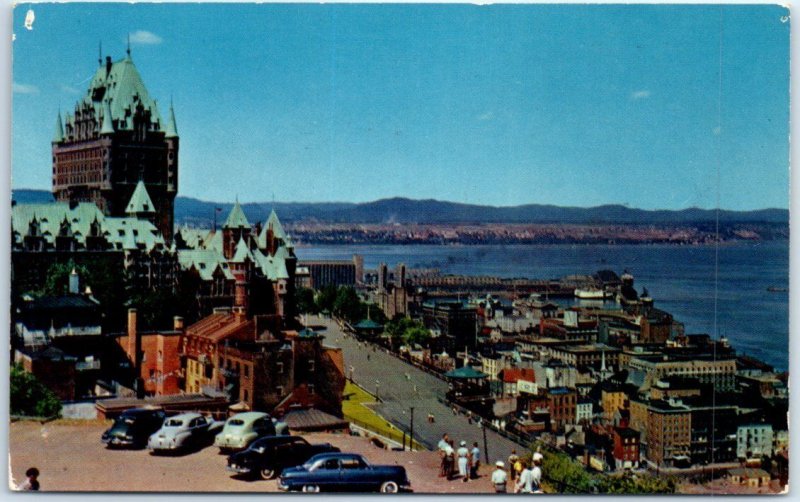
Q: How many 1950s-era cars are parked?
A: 5